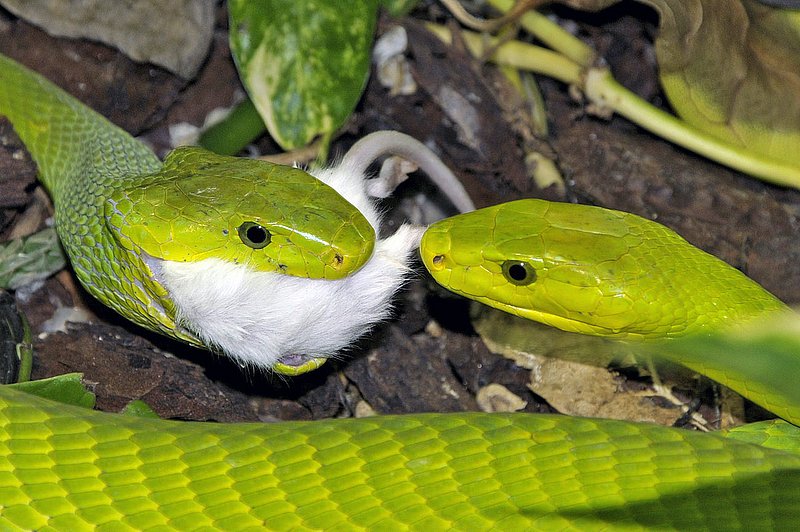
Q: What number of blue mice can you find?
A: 0